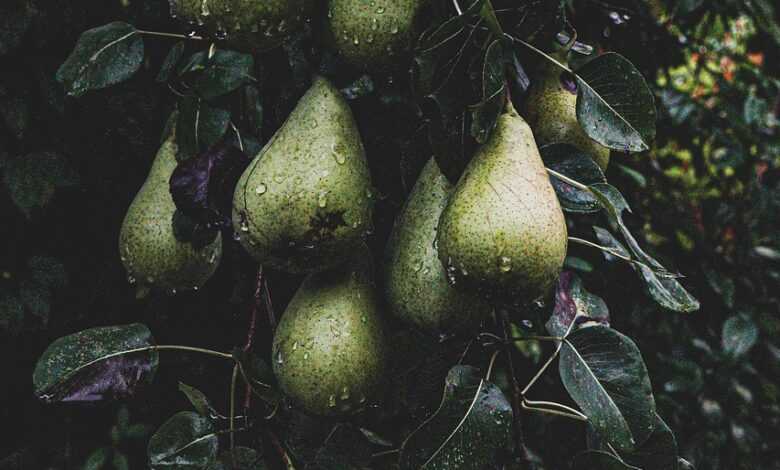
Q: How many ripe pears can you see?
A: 8